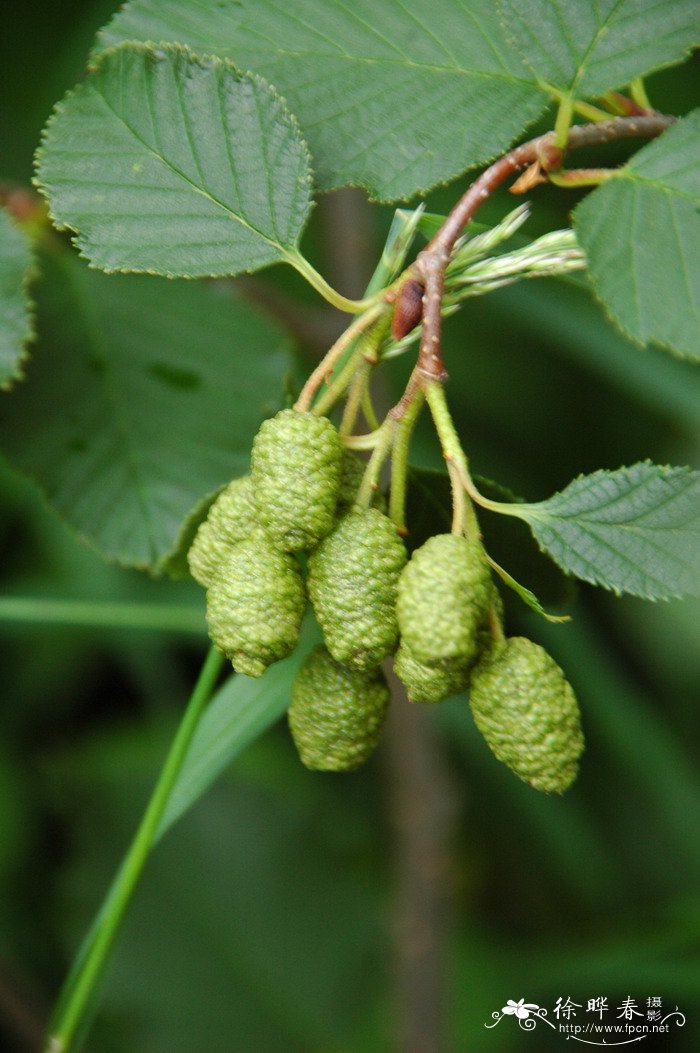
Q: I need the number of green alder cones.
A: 9